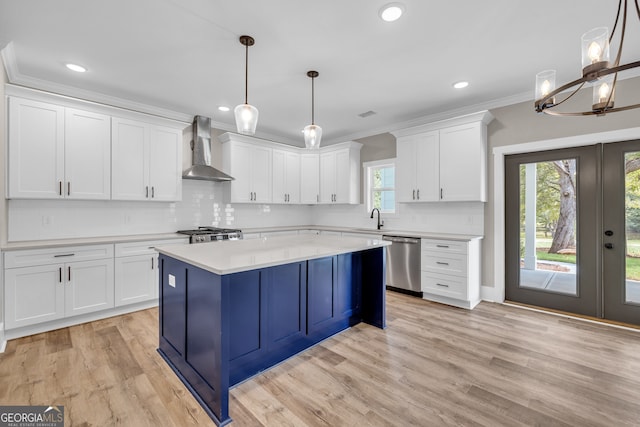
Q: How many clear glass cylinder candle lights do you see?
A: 3